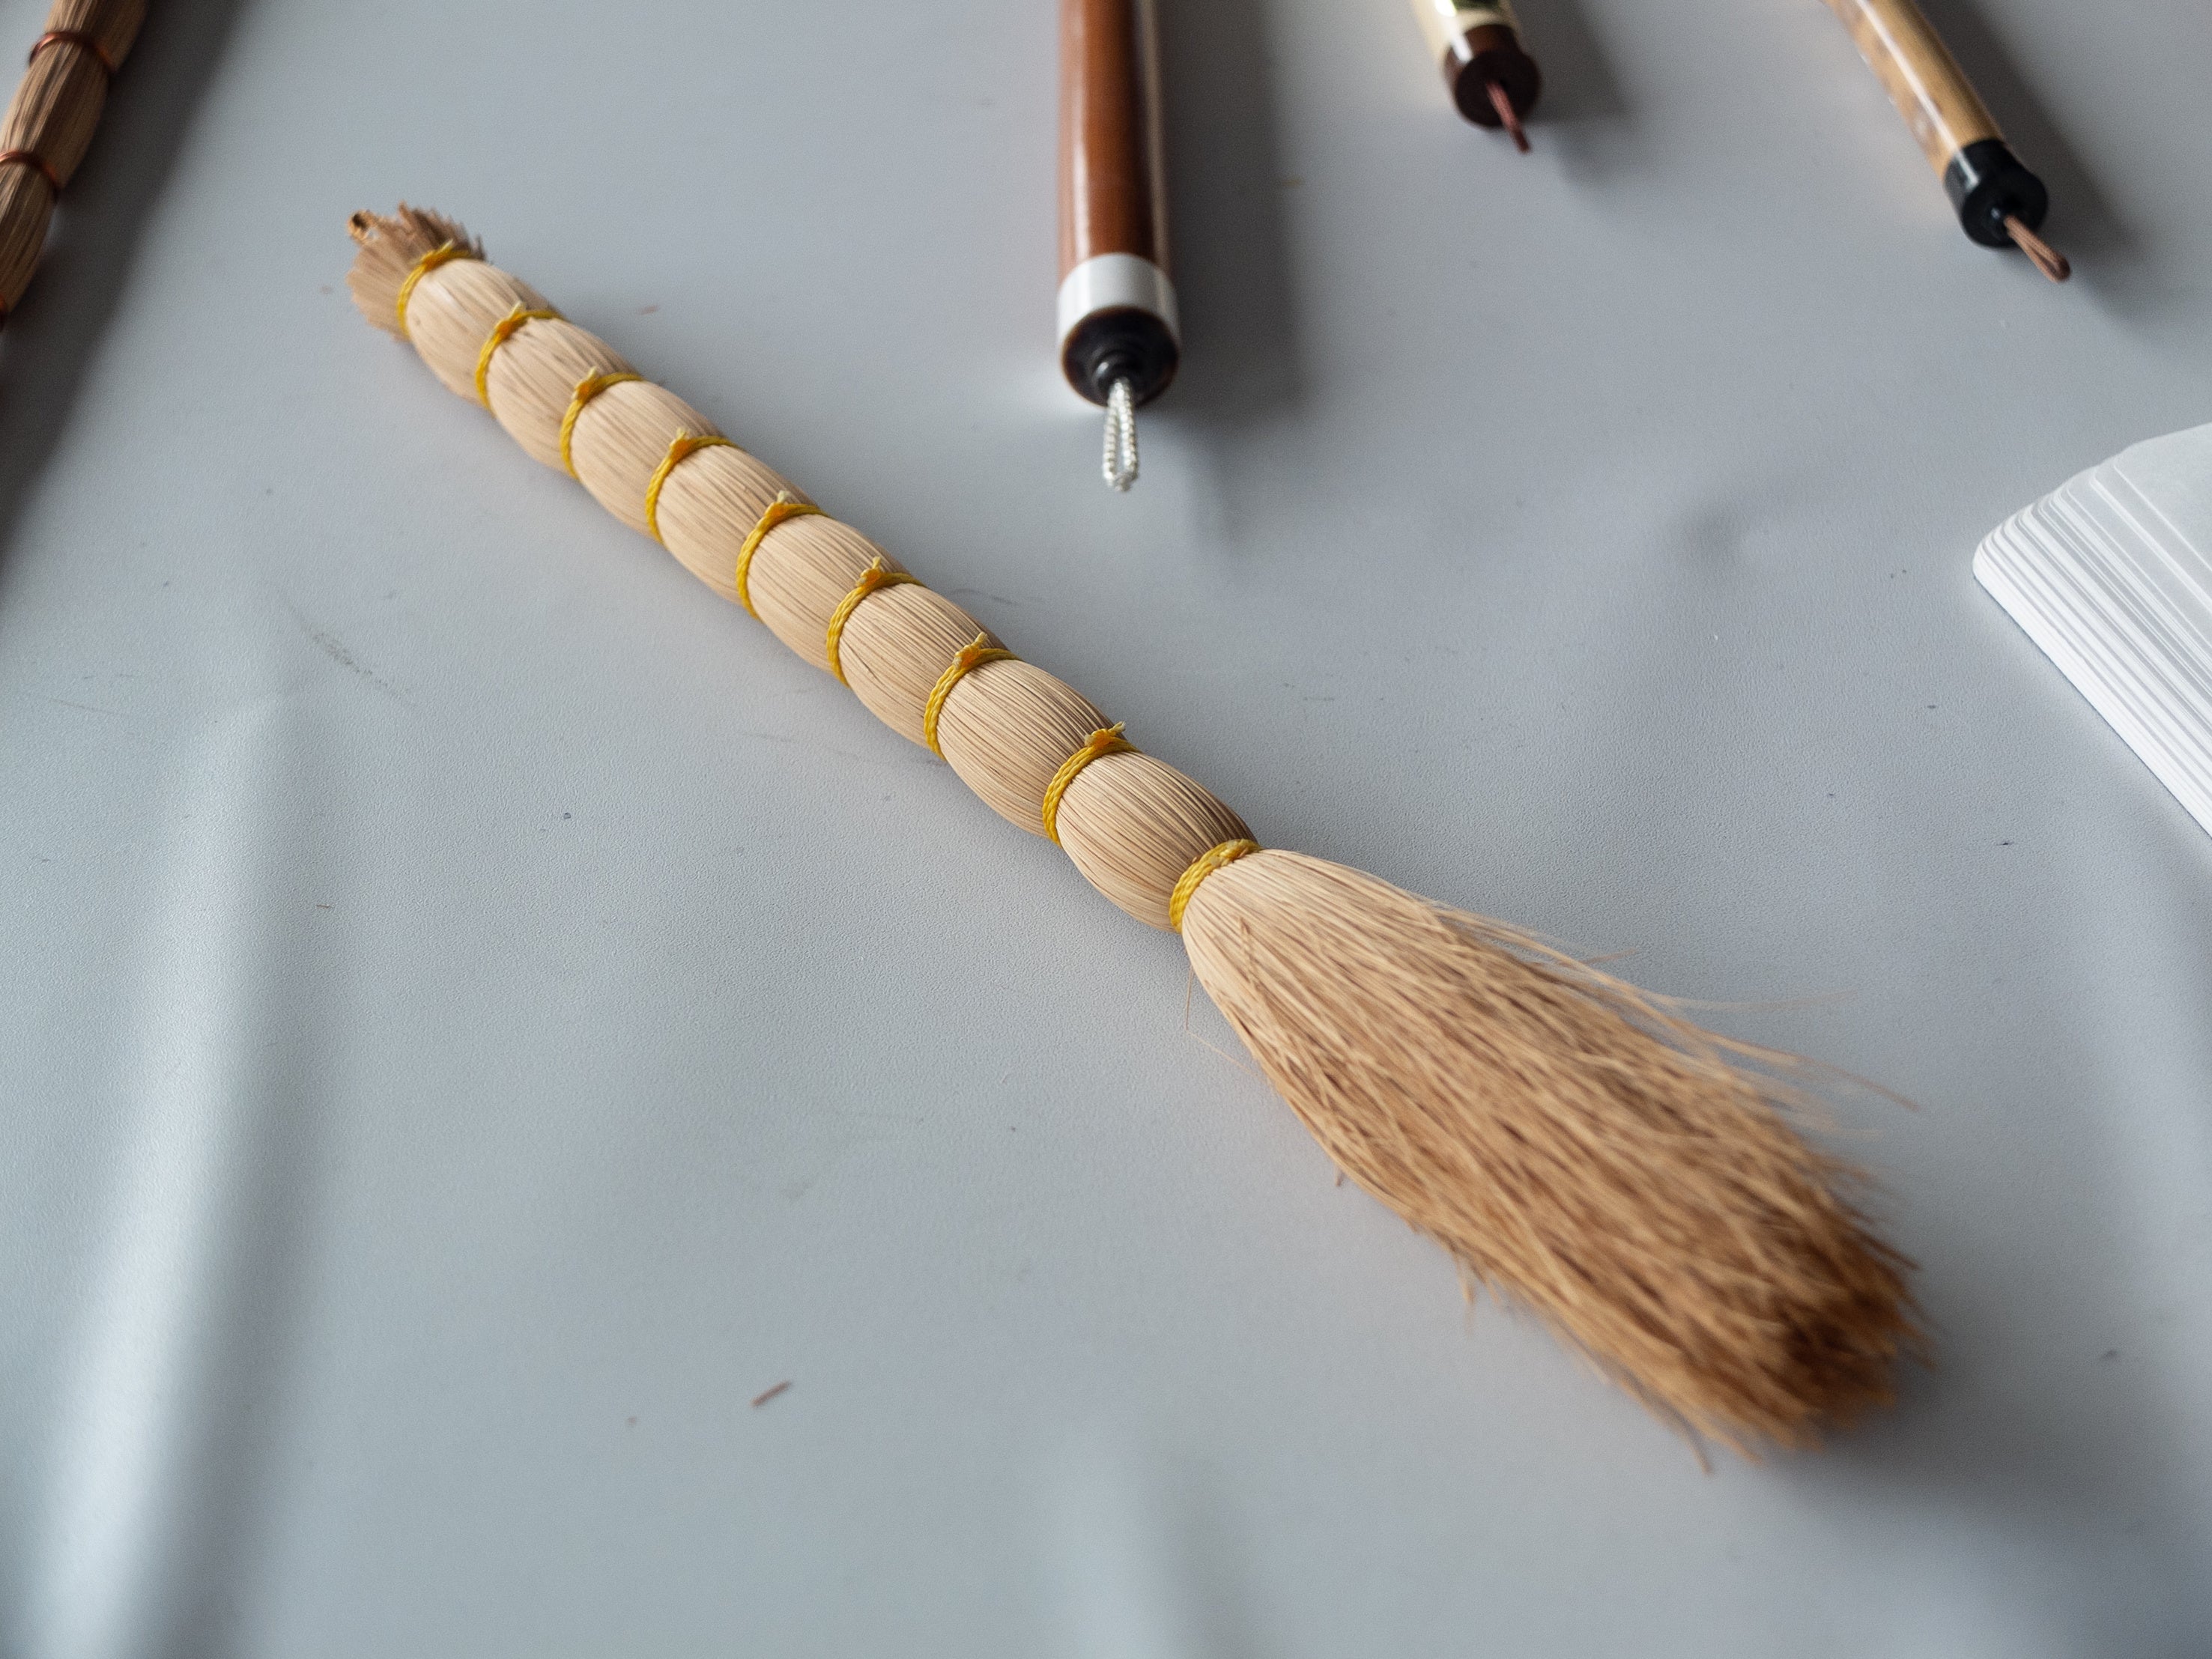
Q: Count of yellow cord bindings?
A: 9